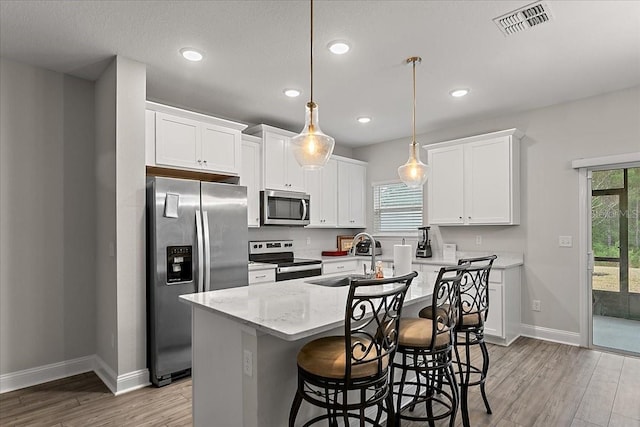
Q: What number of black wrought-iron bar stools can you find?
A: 3